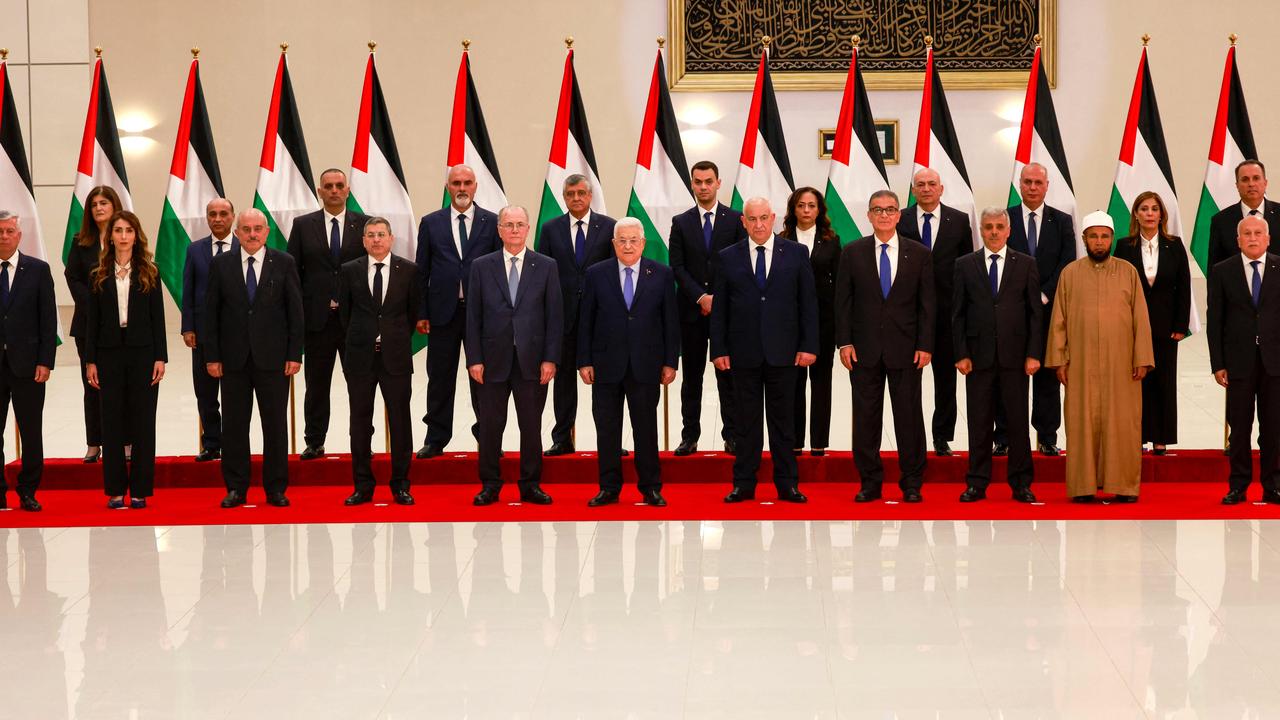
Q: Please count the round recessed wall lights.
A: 3